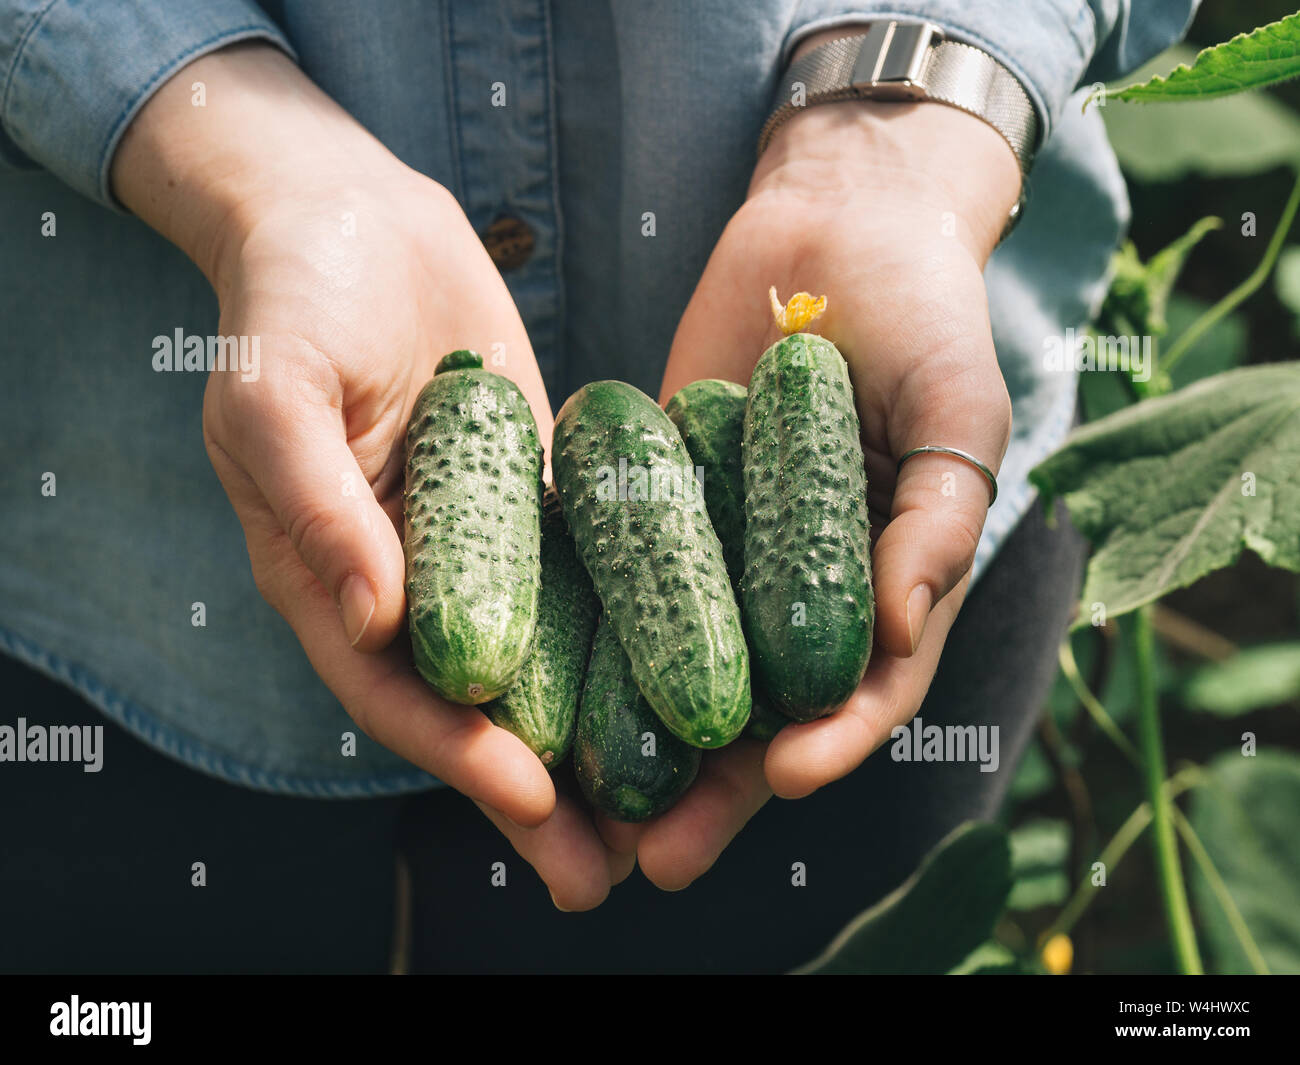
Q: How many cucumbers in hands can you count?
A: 6